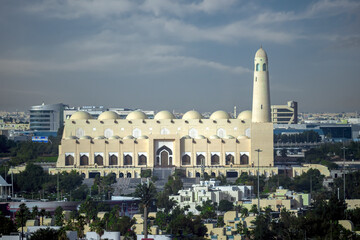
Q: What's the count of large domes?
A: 7